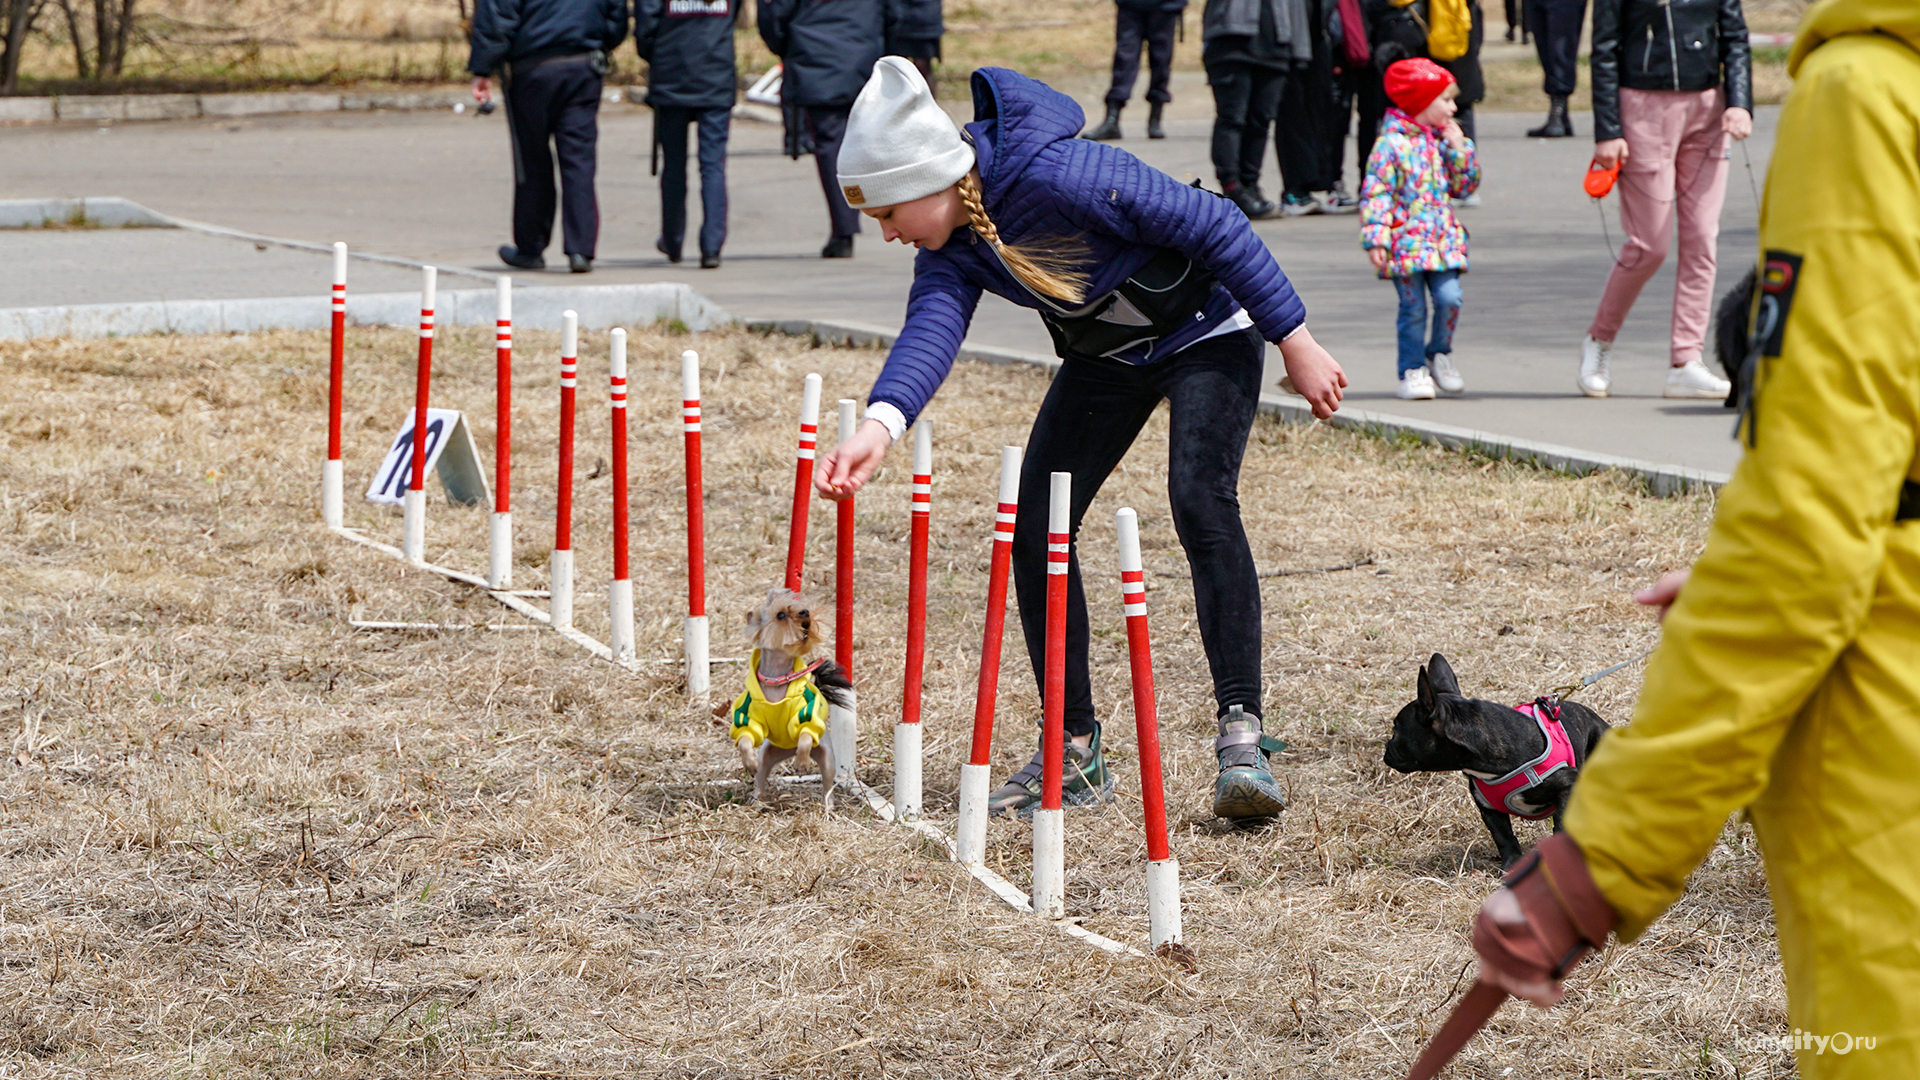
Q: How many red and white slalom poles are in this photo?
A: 12